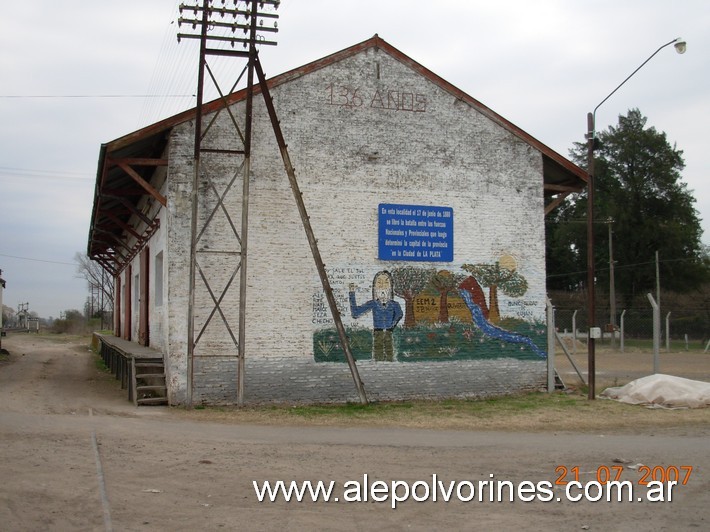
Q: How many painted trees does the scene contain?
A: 3